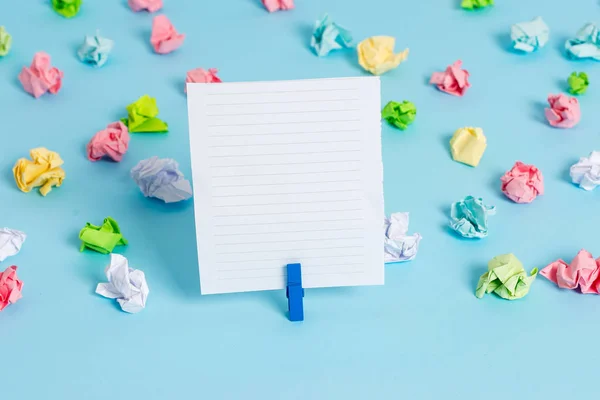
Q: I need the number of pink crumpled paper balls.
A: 11